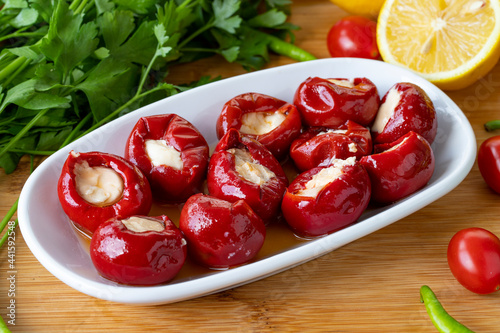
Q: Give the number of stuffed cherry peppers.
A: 11